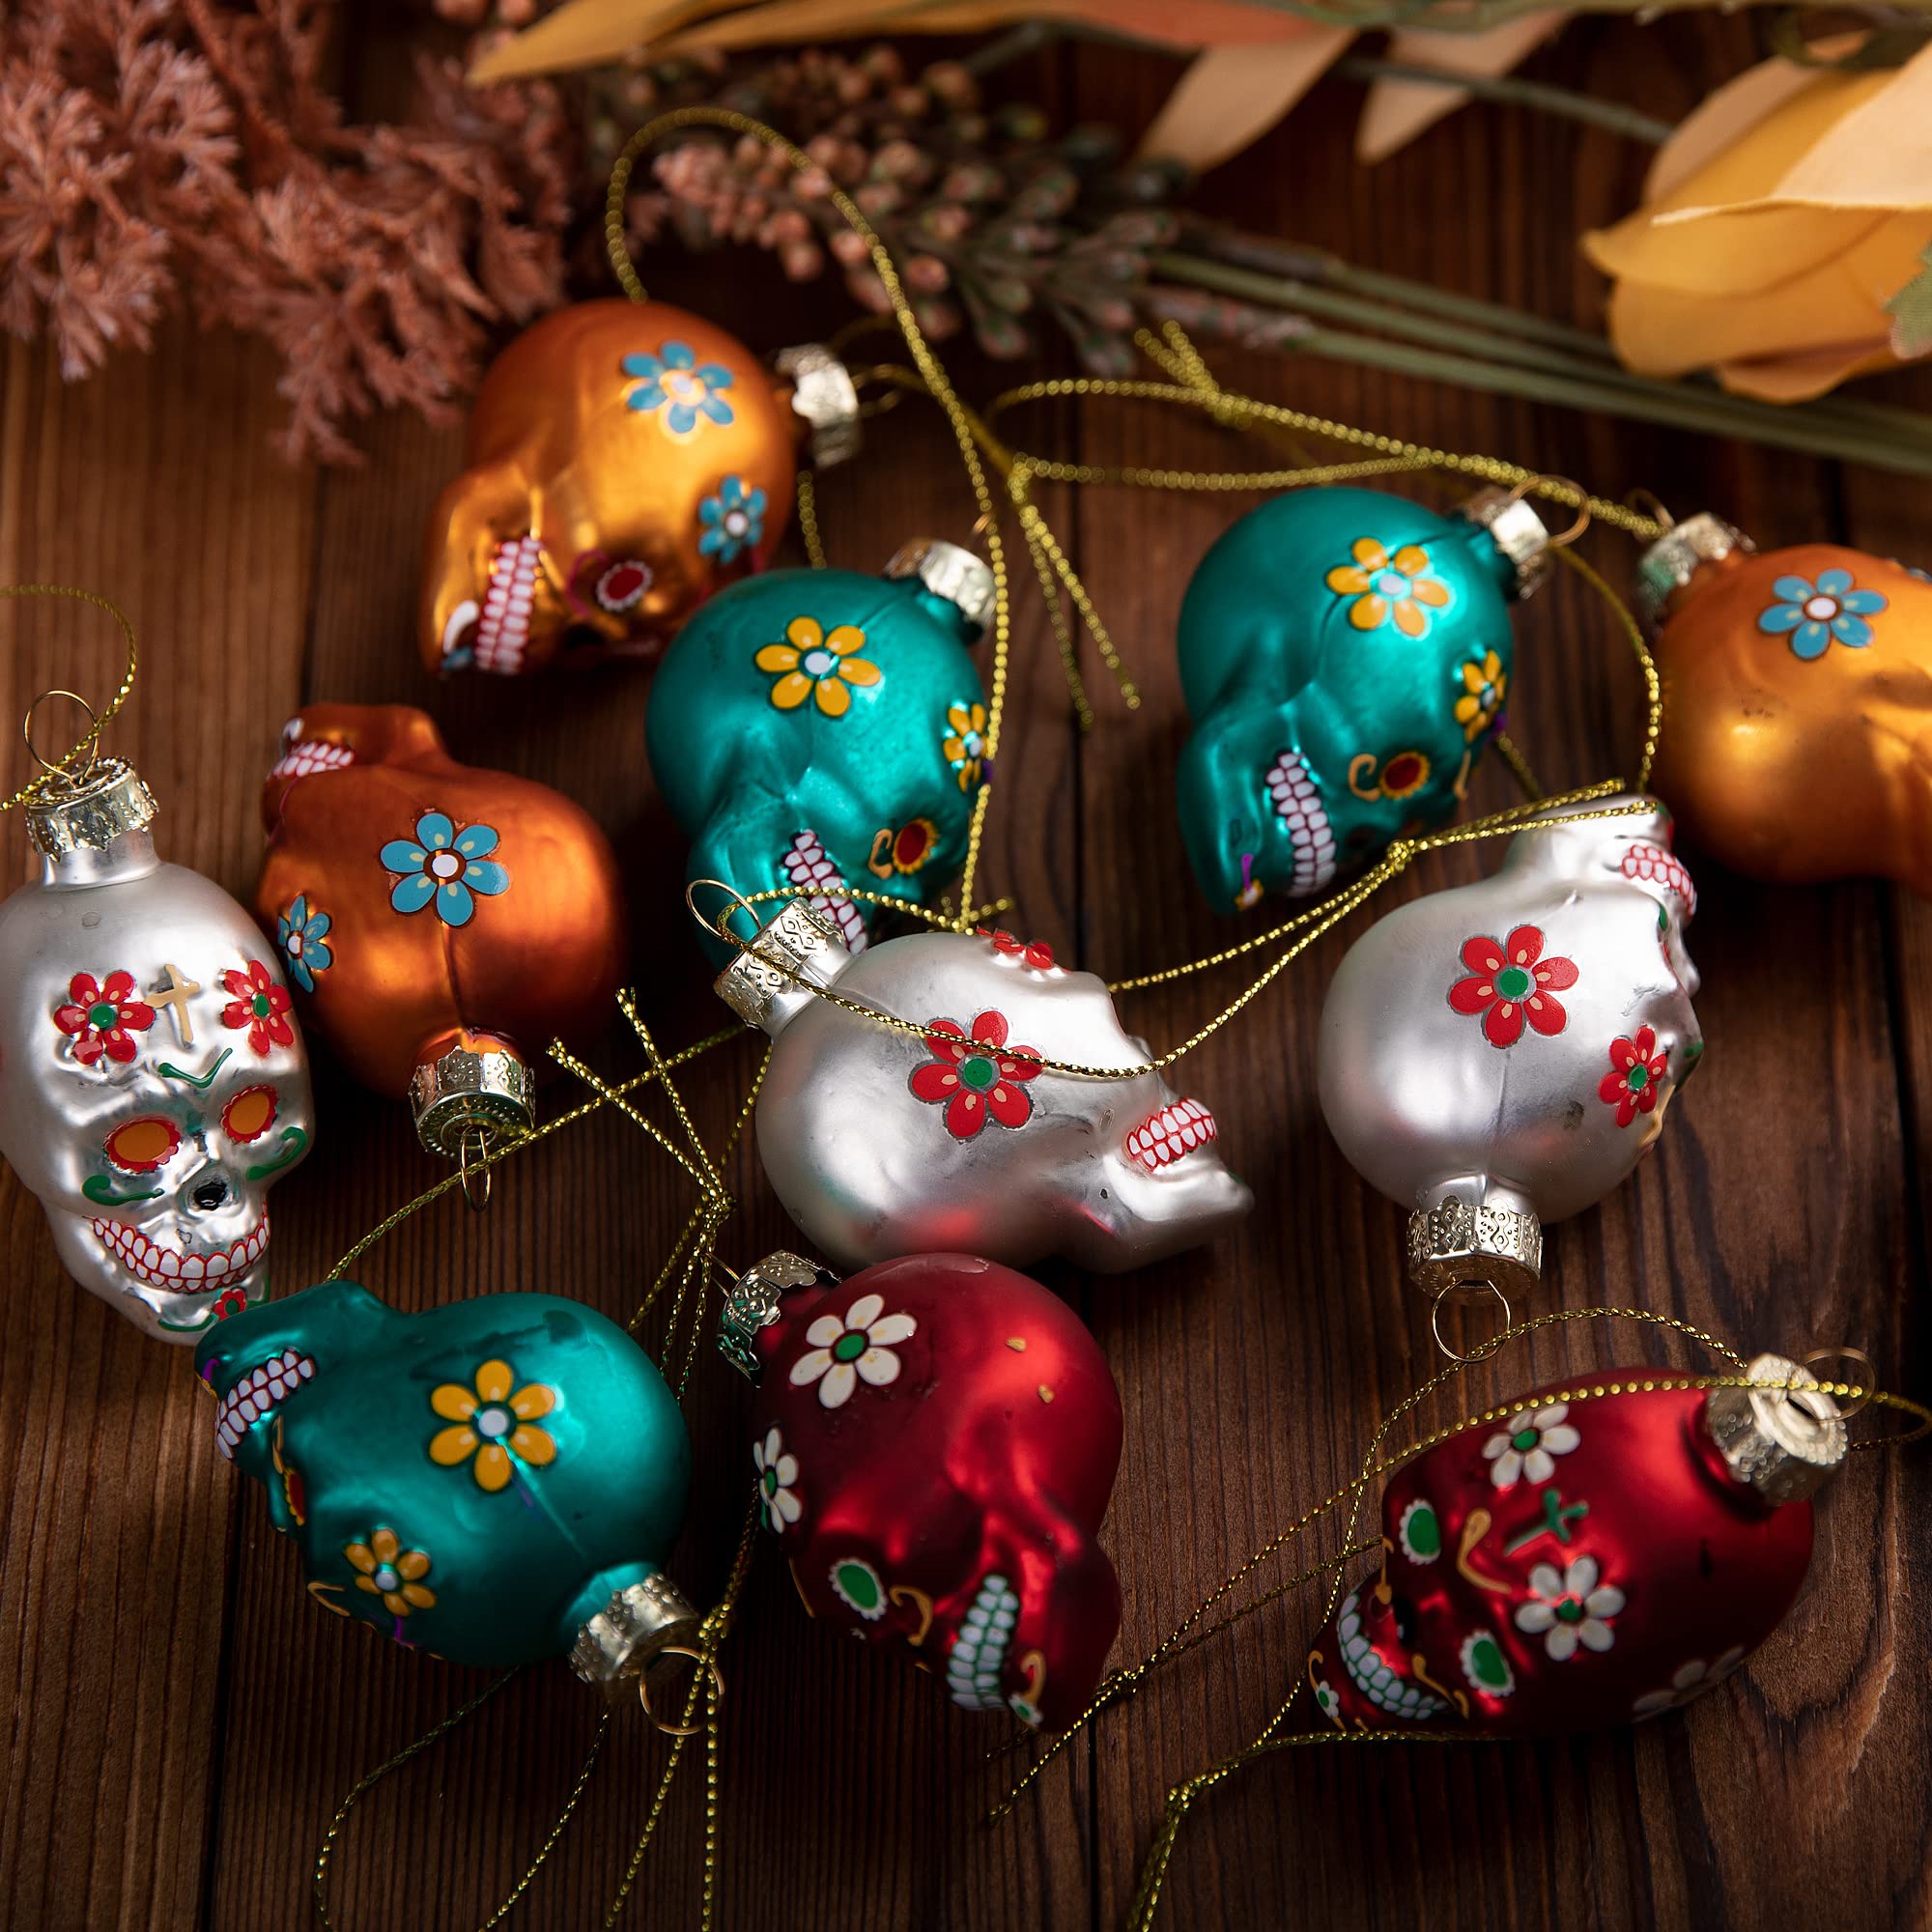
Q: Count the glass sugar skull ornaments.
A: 11